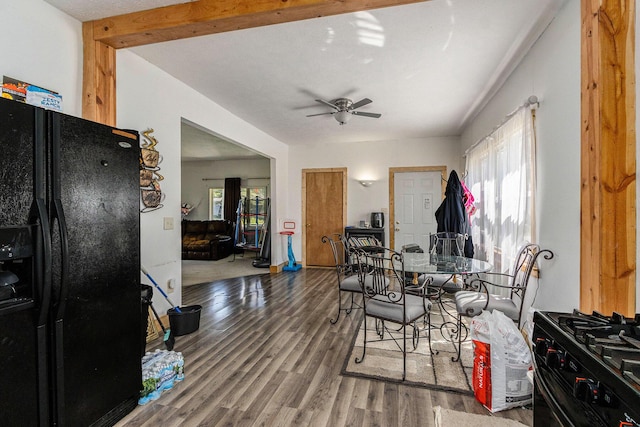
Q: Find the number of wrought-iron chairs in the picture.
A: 4